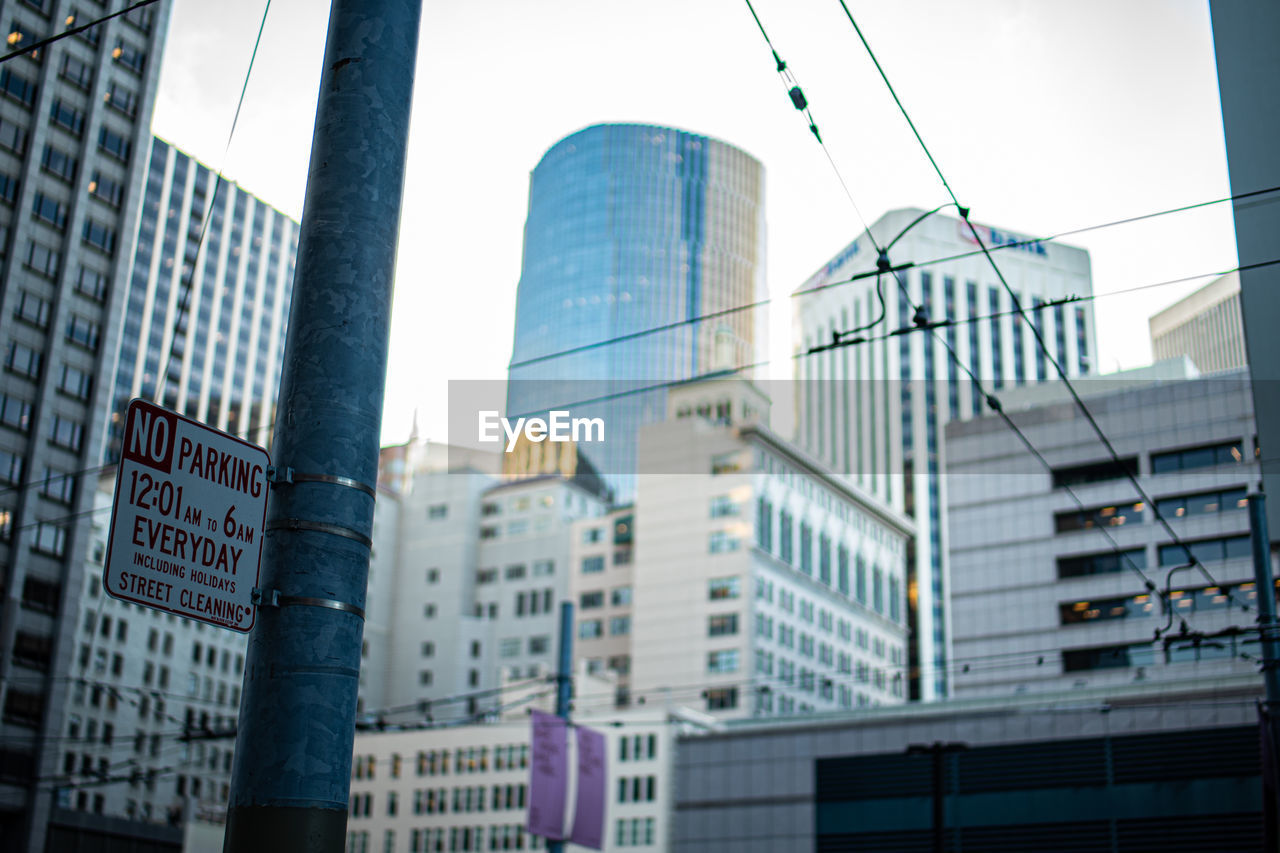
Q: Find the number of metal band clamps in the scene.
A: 3